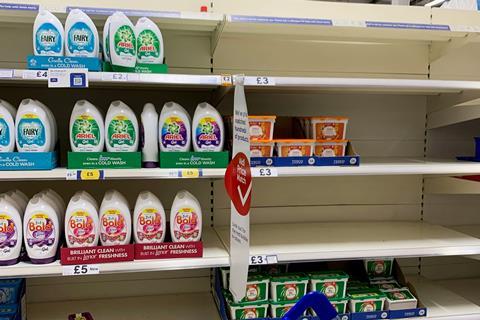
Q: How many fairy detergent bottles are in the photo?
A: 4